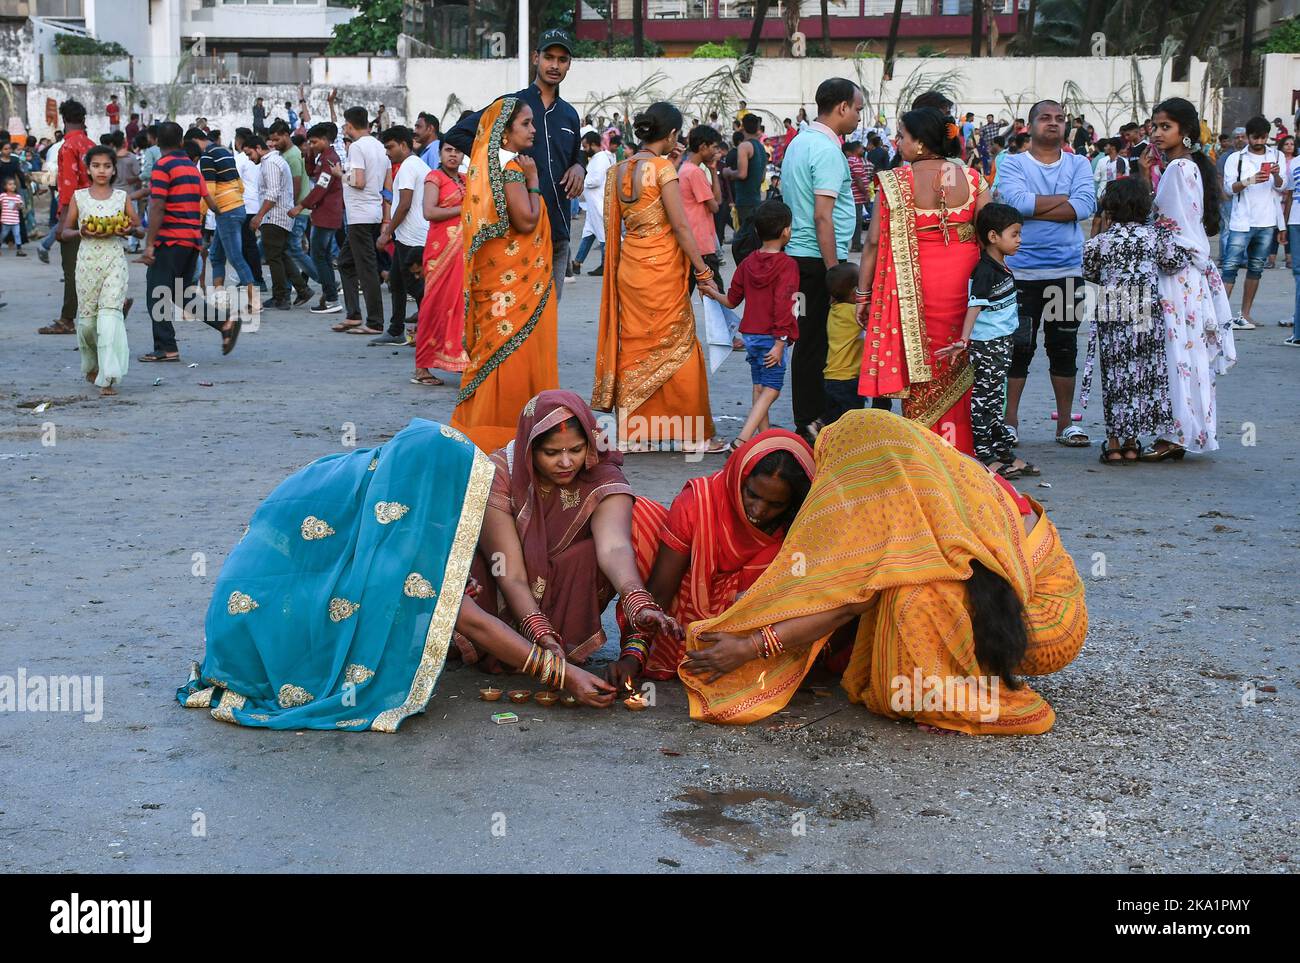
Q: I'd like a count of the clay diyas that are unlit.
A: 4